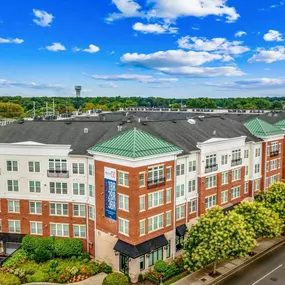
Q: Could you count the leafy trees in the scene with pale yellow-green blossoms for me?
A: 3